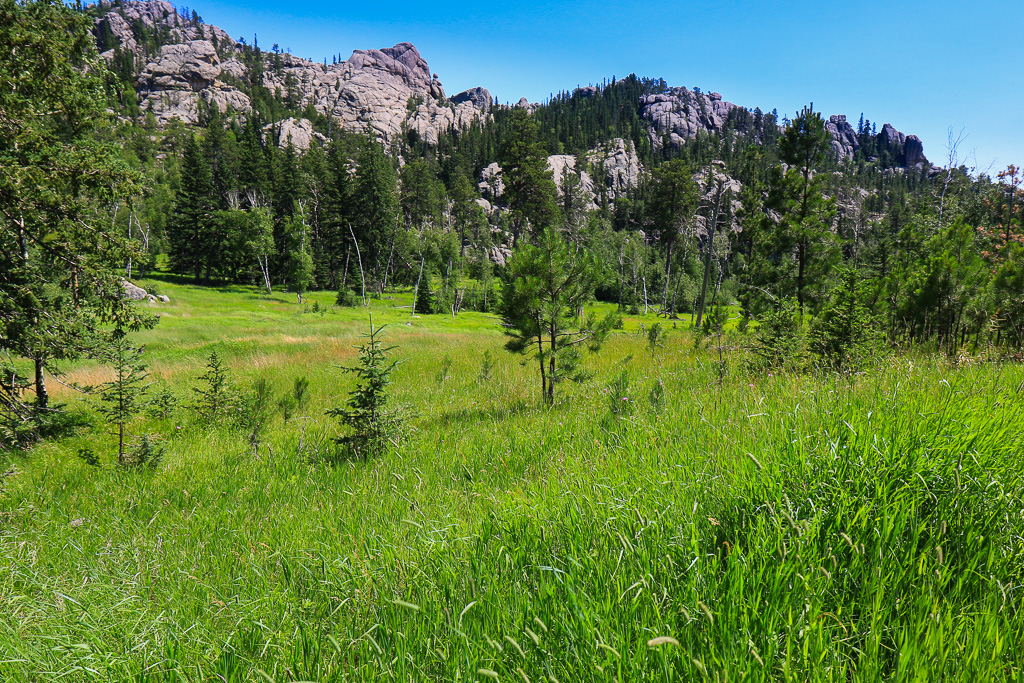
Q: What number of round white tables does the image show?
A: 0